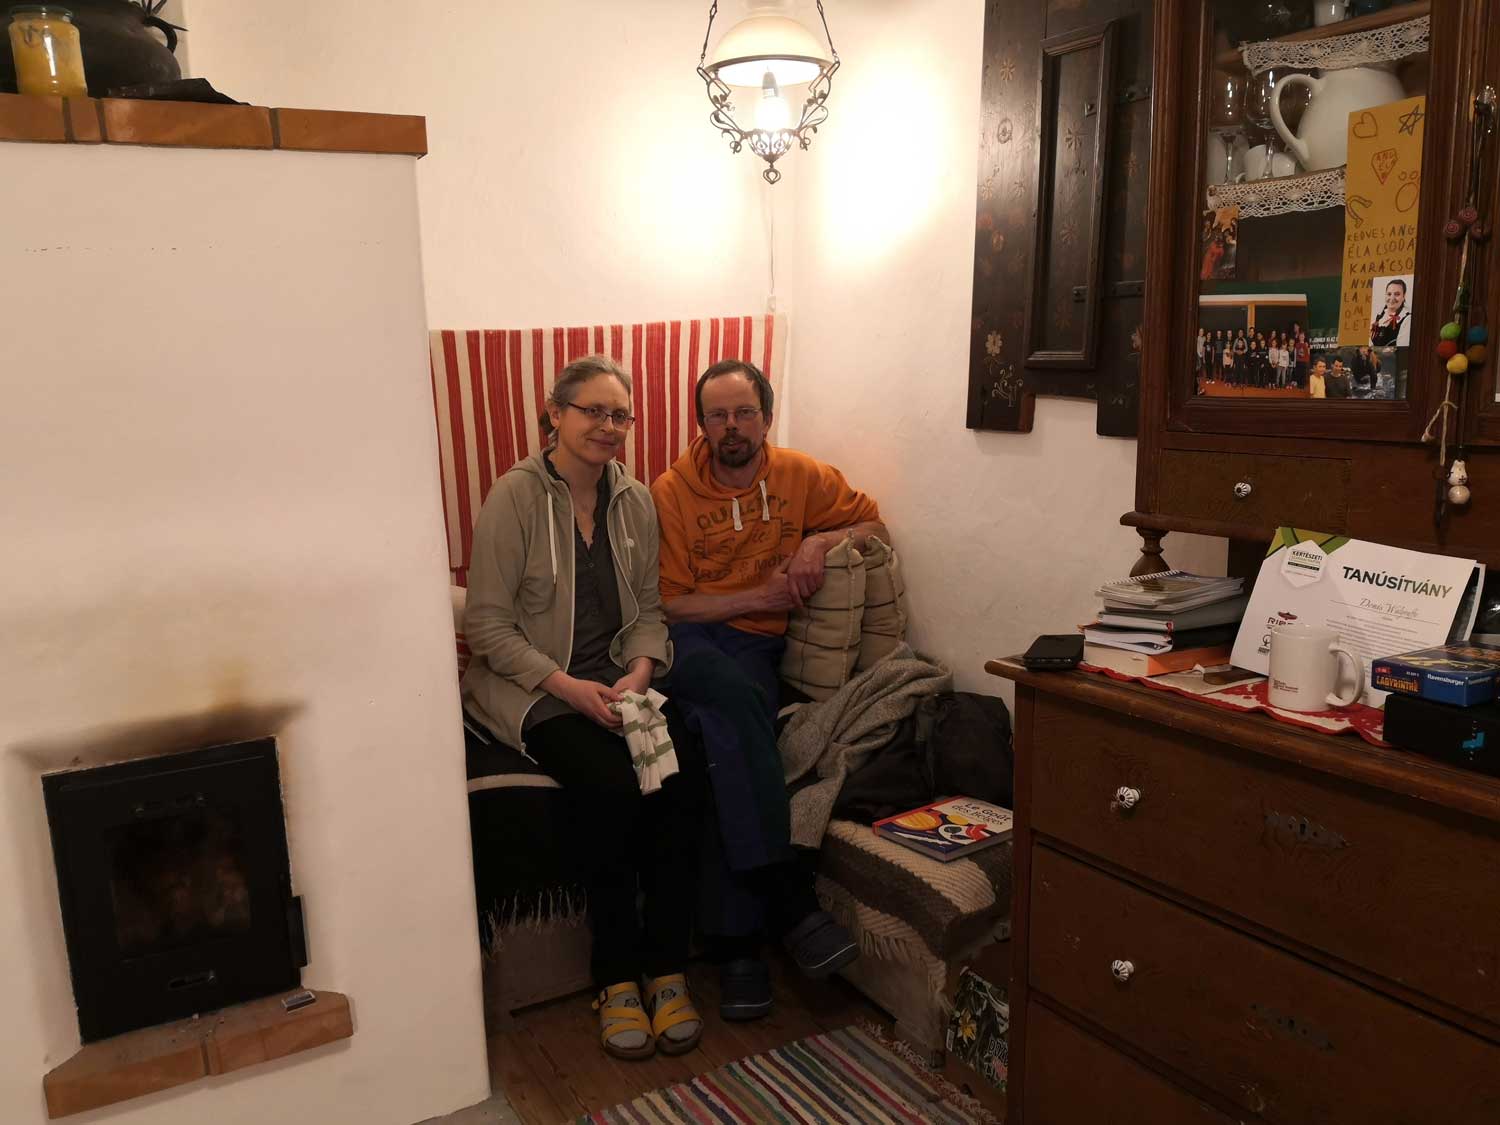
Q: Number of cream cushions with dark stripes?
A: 2